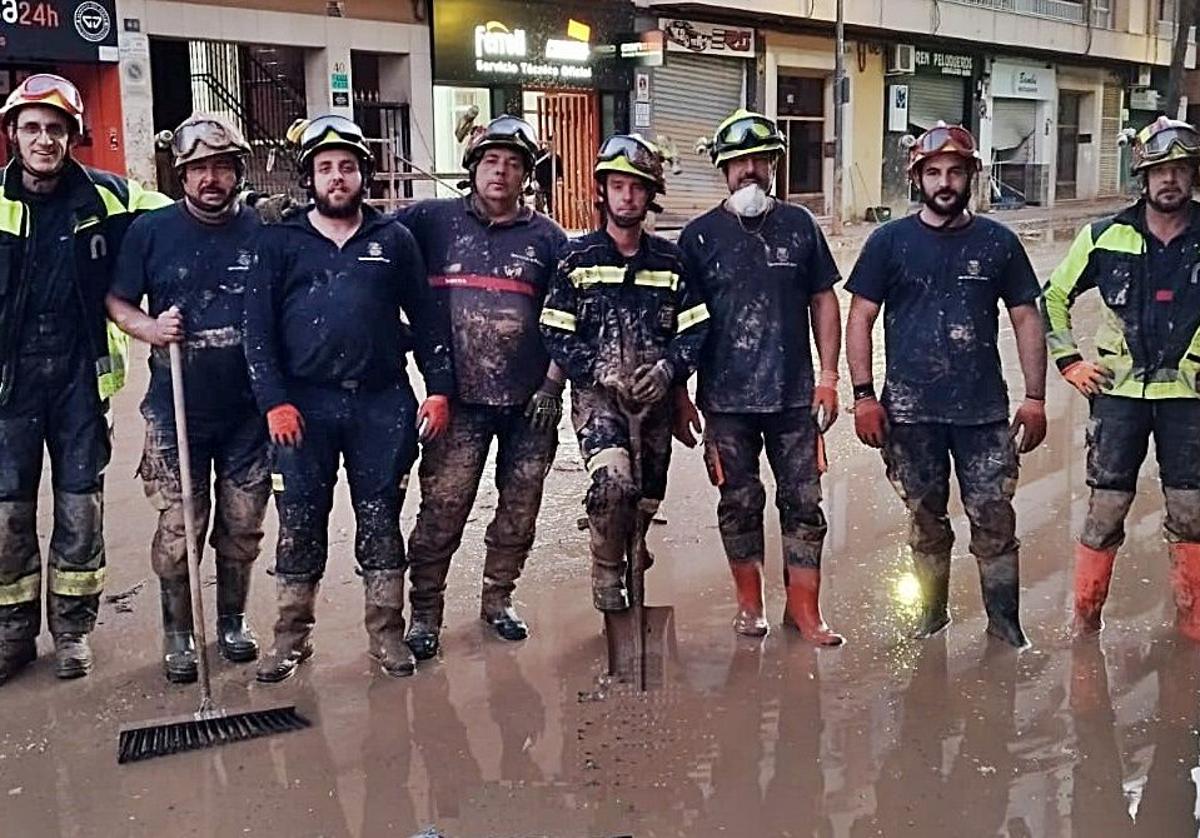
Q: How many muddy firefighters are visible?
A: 8